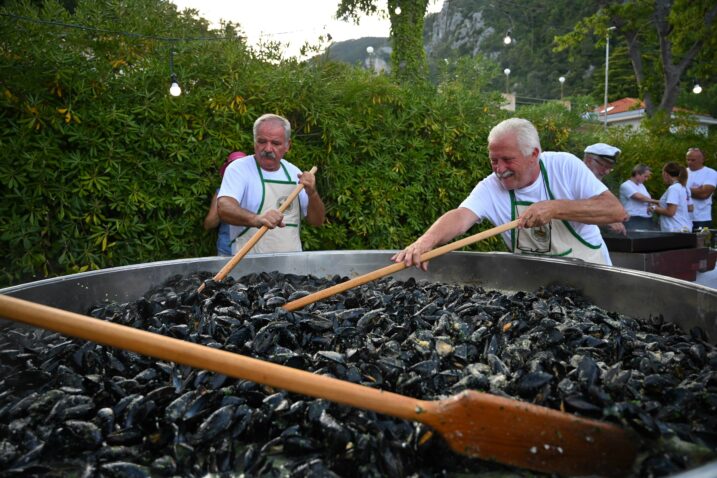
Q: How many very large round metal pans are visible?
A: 1